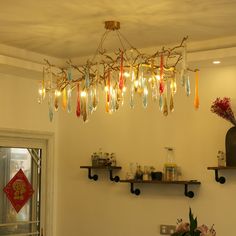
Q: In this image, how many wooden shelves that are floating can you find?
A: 3